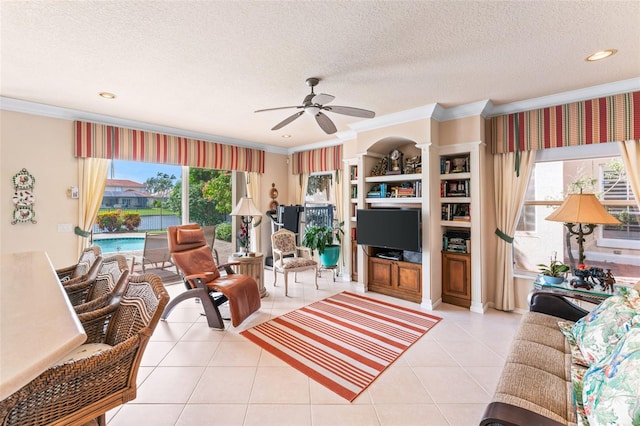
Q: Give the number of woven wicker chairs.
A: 3